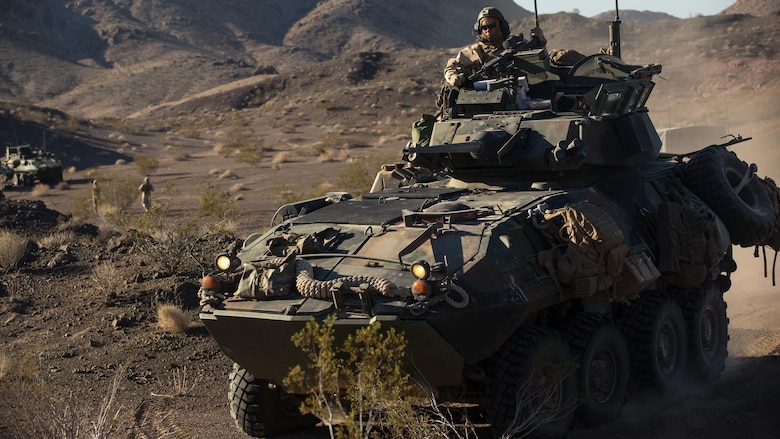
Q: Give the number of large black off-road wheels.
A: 6